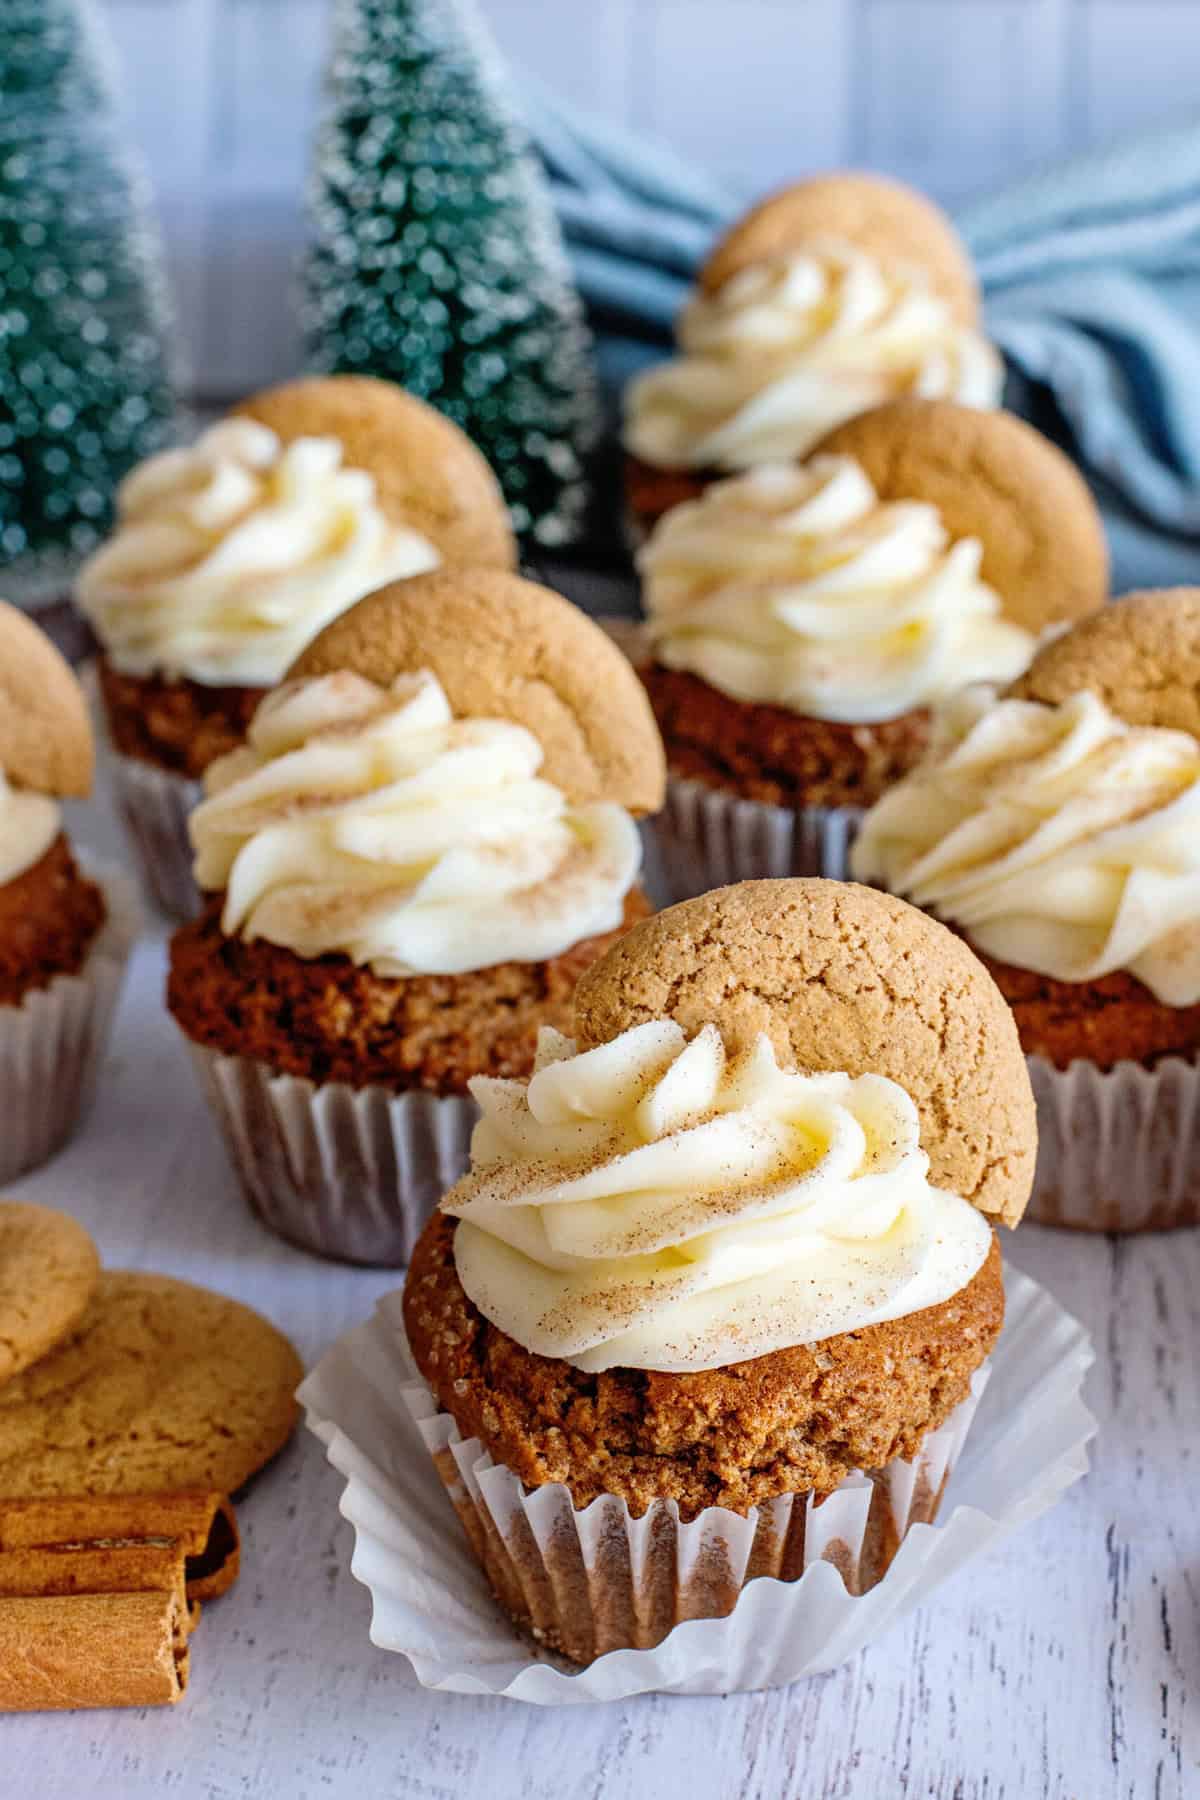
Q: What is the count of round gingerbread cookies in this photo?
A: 9